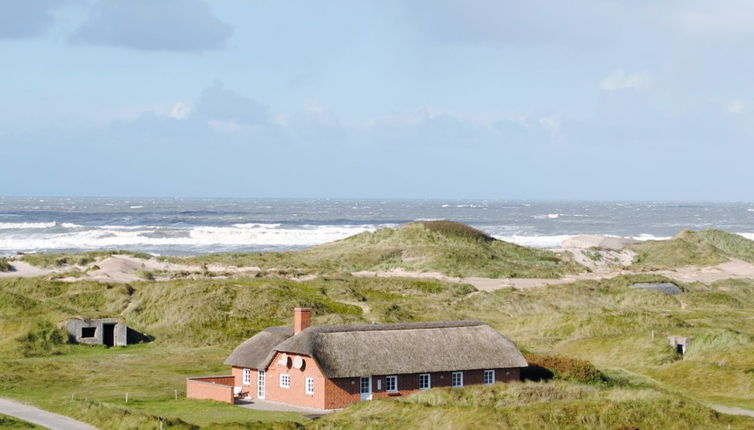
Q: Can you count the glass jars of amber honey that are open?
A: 0